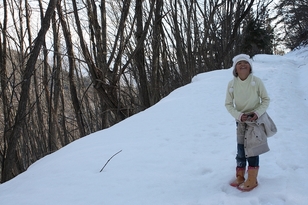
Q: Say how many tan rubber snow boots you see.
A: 2